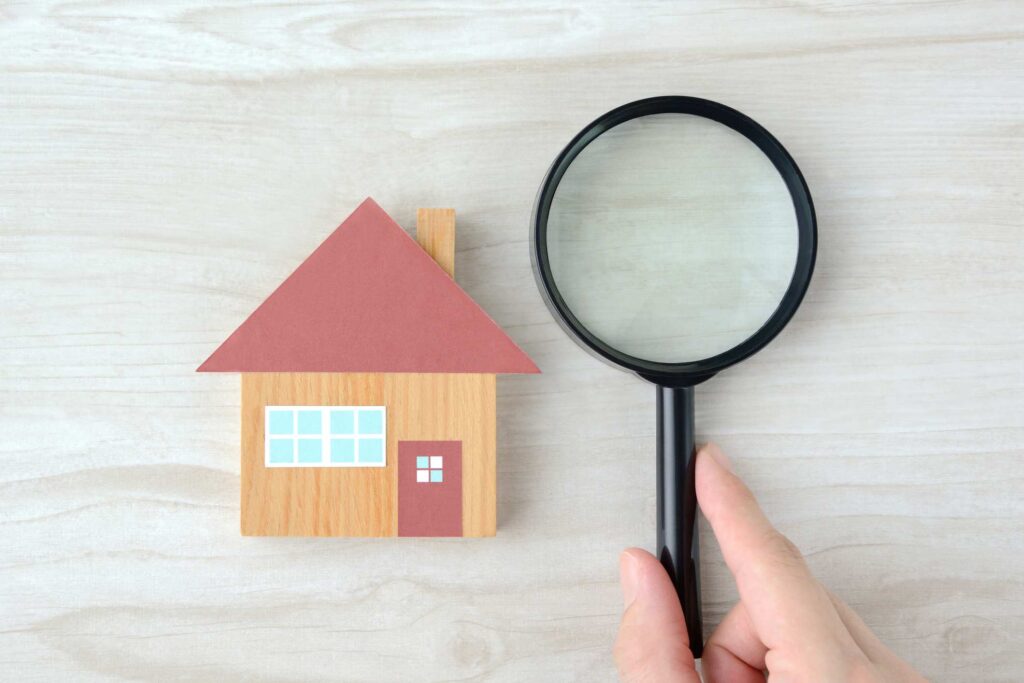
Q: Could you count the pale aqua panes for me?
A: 10